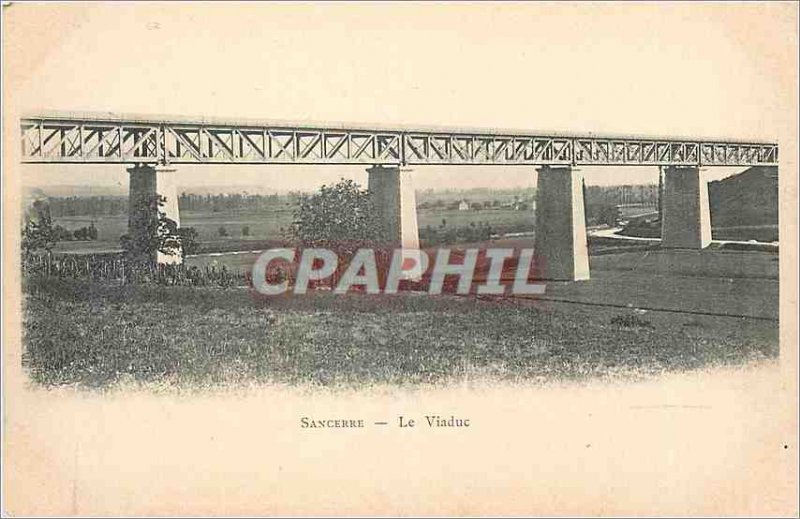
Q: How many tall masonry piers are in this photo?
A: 4